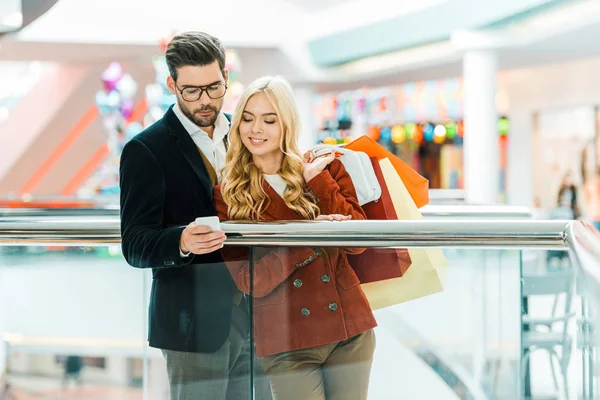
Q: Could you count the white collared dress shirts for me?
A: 1